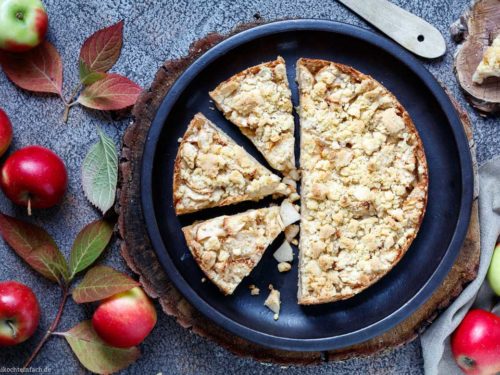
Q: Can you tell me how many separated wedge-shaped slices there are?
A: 3